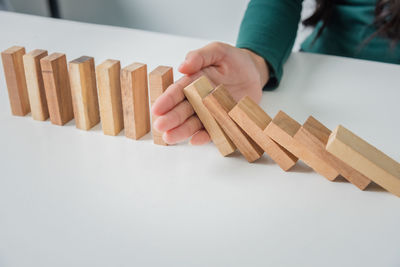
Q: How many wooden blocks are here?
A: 13